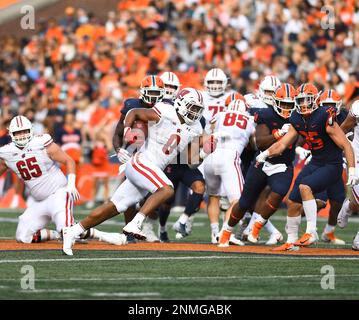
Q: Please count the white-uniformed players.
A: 7